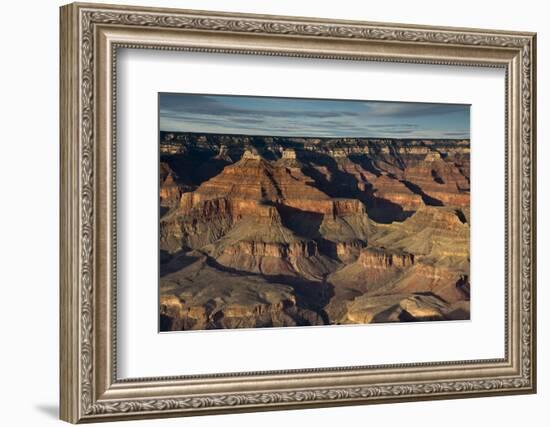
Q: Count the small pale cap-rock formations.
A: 3